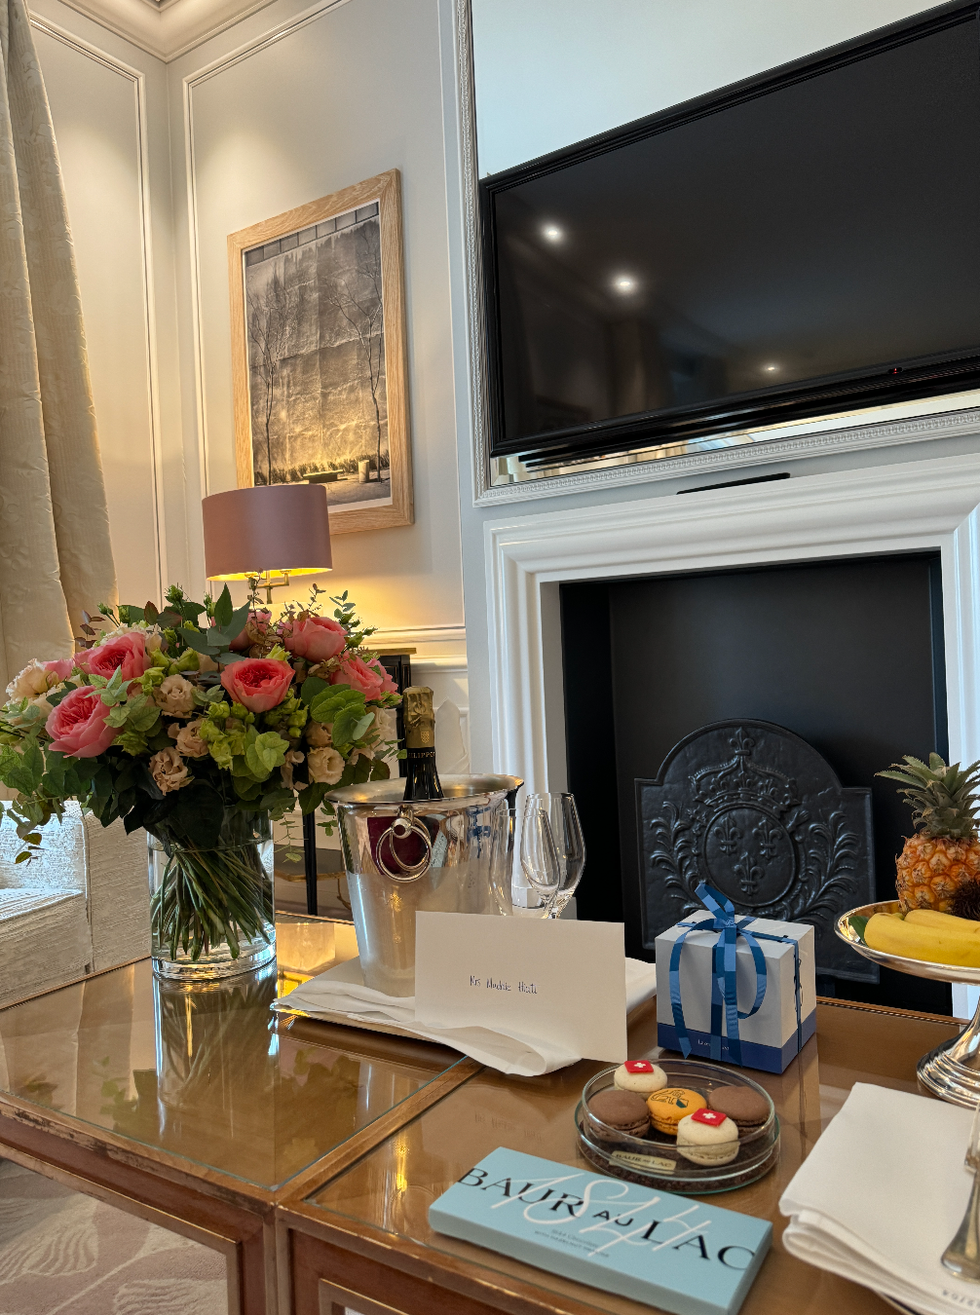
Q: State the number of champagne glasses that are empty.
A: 2